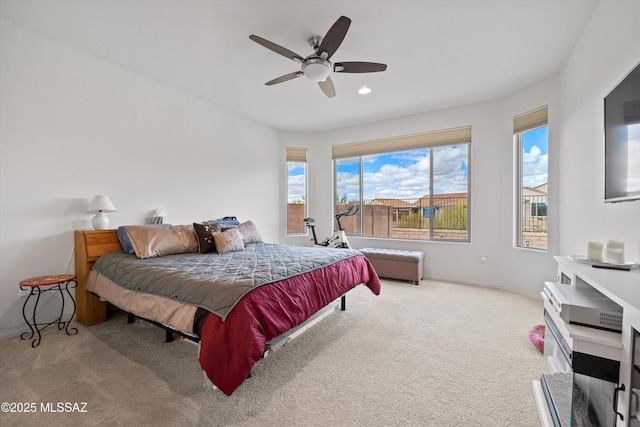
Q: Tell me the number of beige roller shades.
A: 3